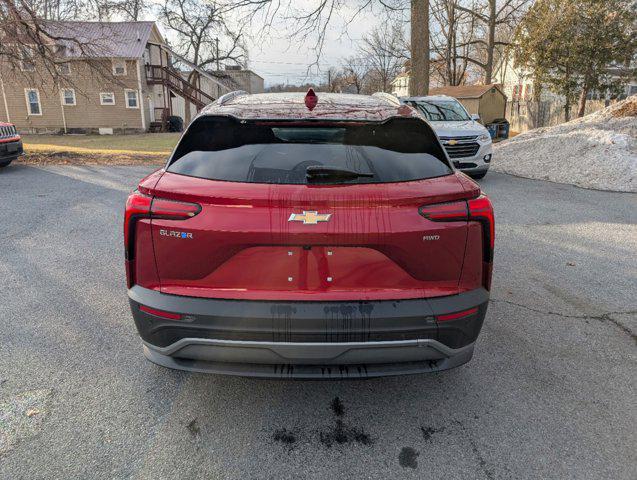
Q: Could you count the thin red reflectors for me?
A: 2